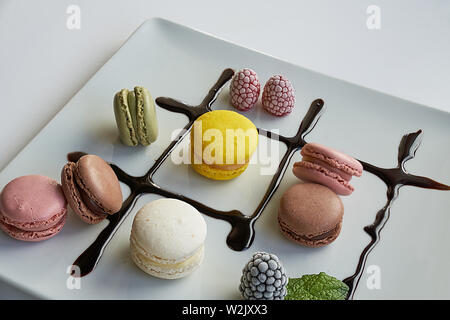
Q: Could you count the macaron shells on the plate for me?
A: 14